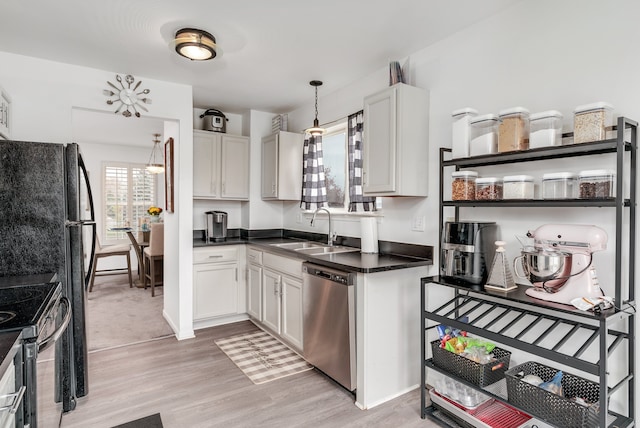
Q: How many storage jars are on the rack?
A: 10